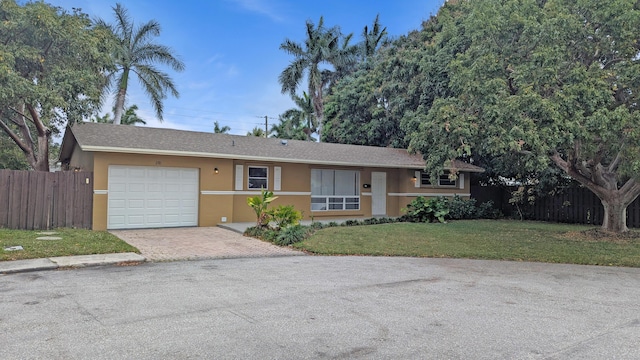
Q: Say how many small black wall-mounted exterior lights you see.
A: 2